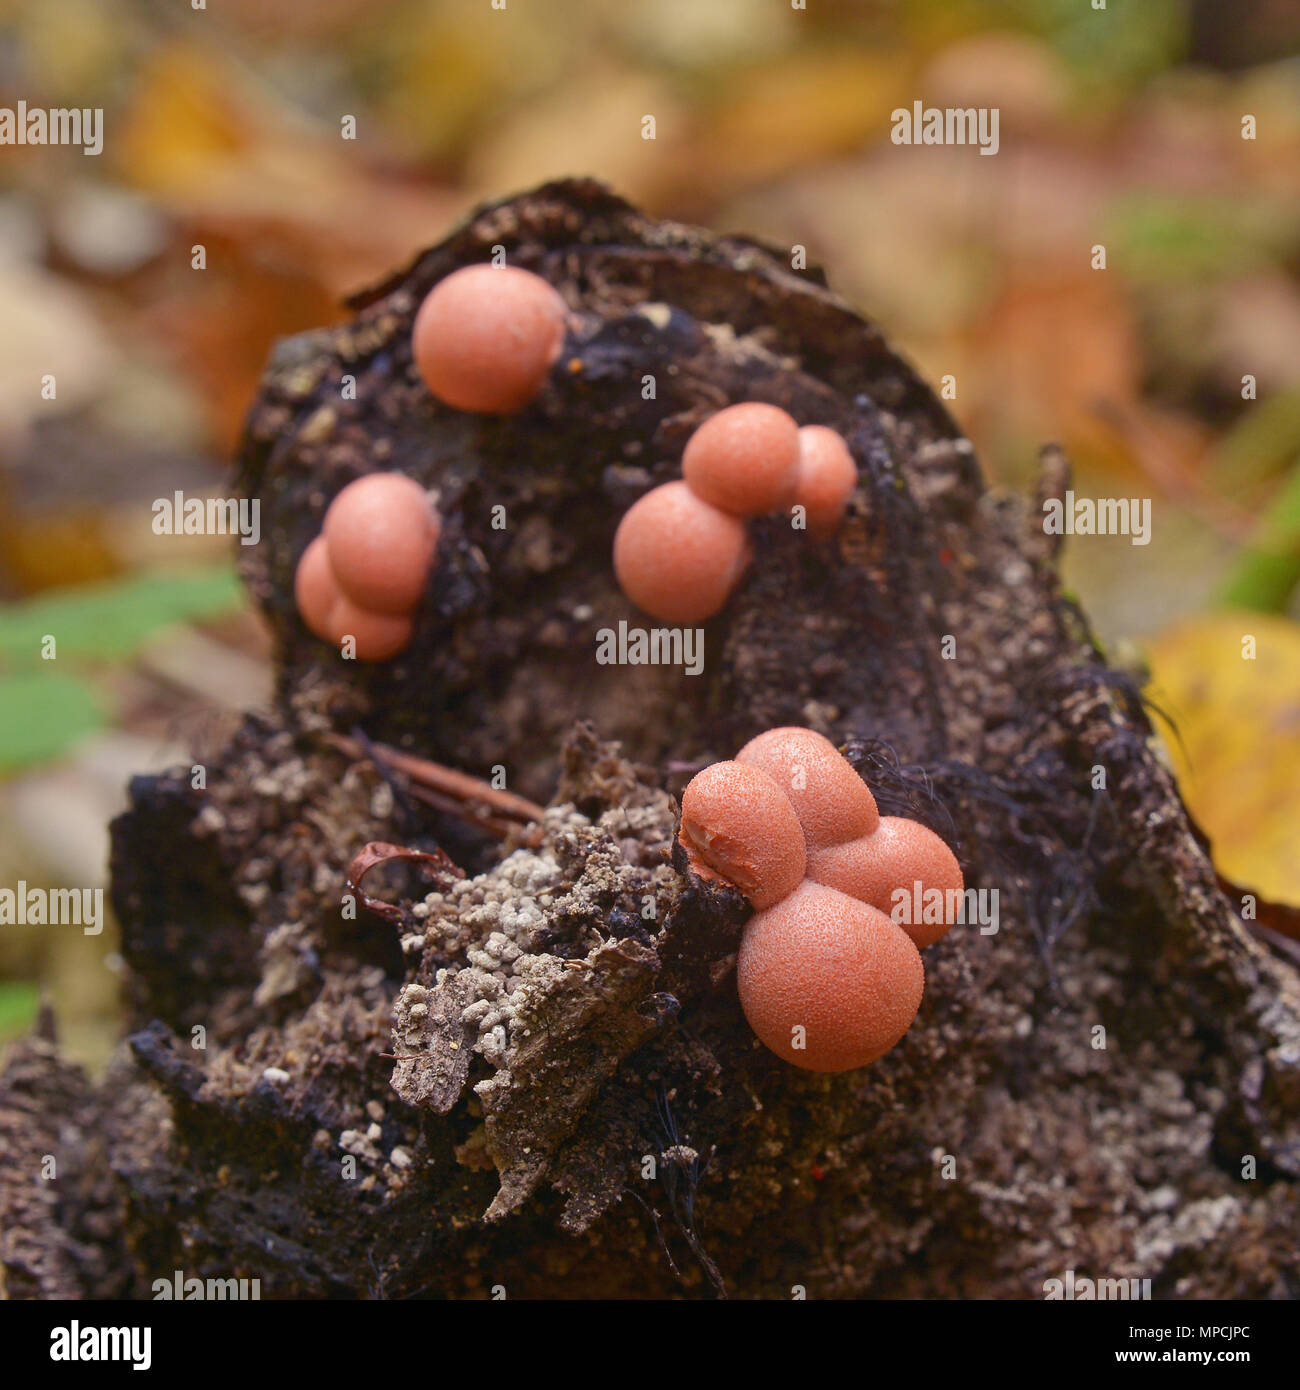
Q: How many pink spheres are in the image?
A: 11